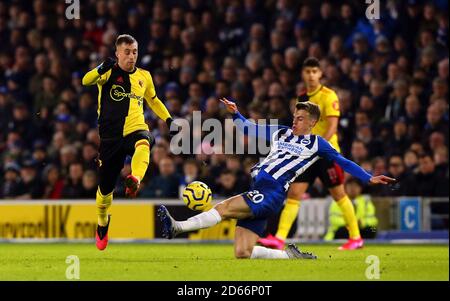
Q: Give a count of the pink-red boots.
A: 4